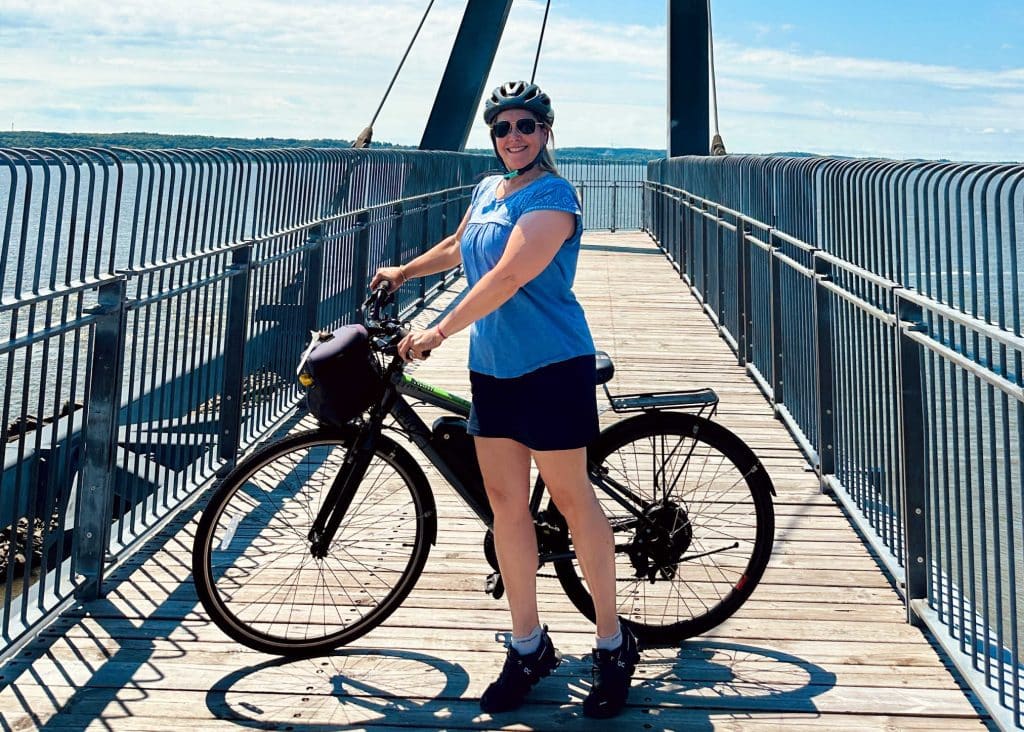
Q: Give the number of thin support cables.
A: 3